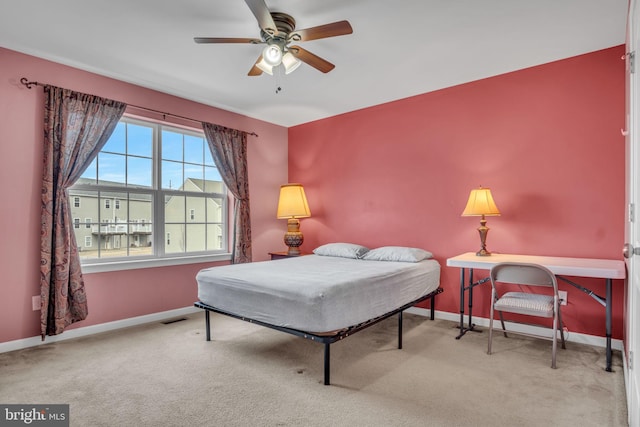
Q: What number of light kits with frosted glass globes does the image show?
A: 1